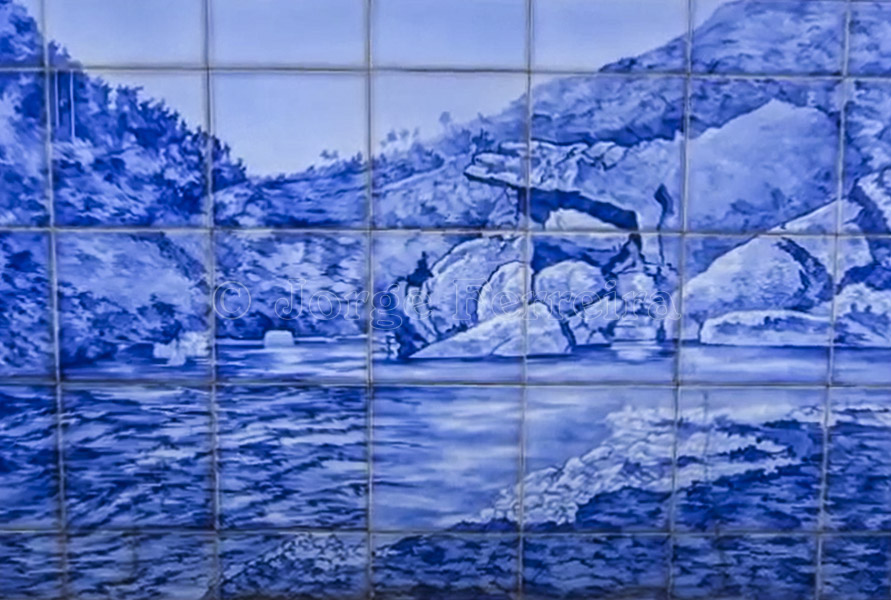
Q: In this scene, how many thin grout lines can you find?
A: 10